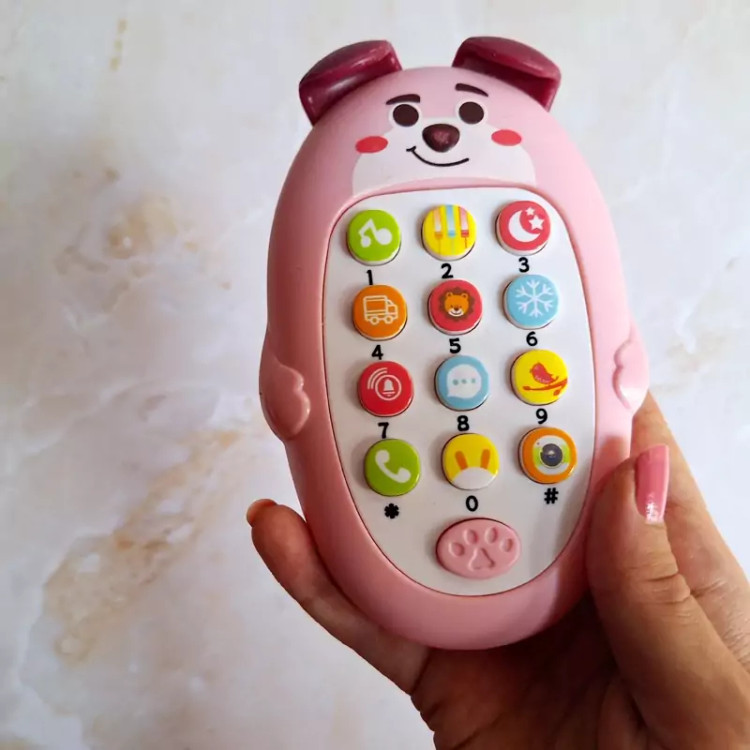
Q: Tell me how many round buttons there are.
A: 12